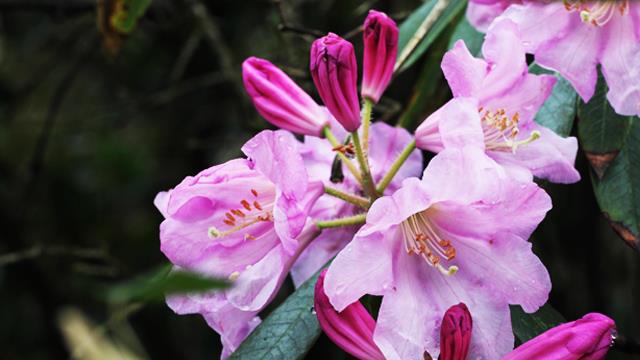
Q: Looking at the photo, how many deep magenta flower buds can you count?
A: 6